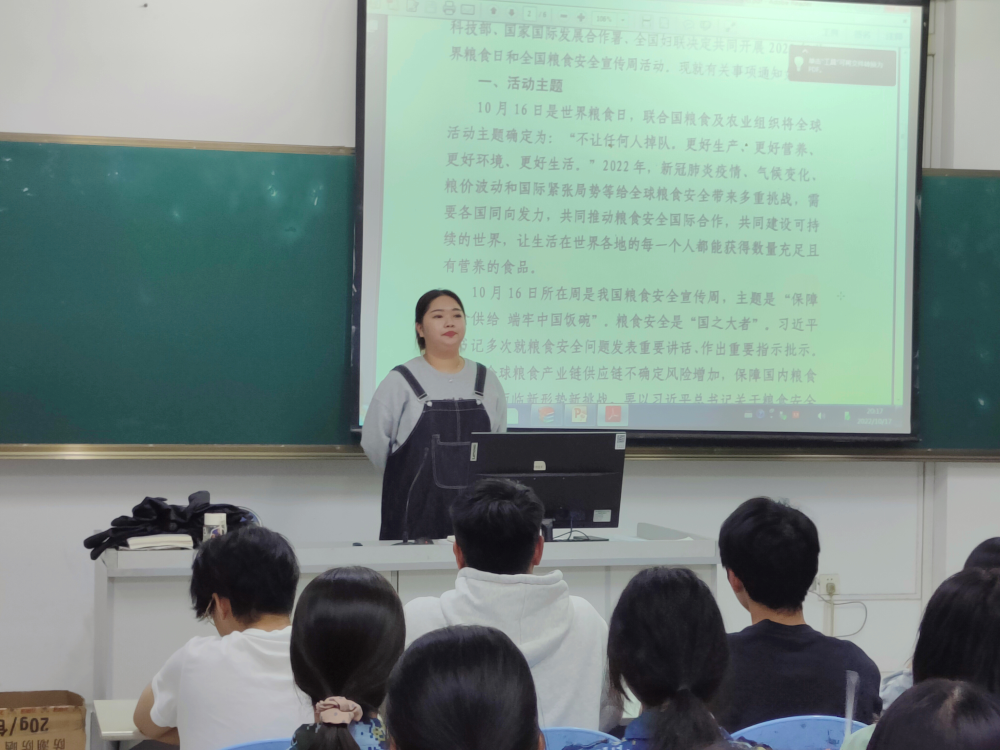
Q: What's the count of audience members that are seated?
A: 9